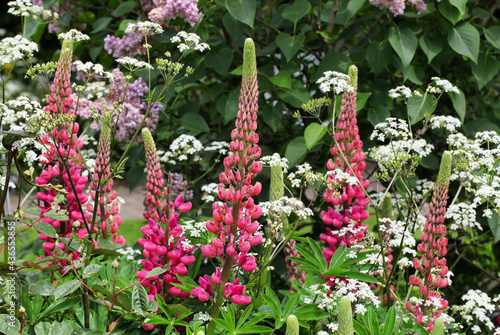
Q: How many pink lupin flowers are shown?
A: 6